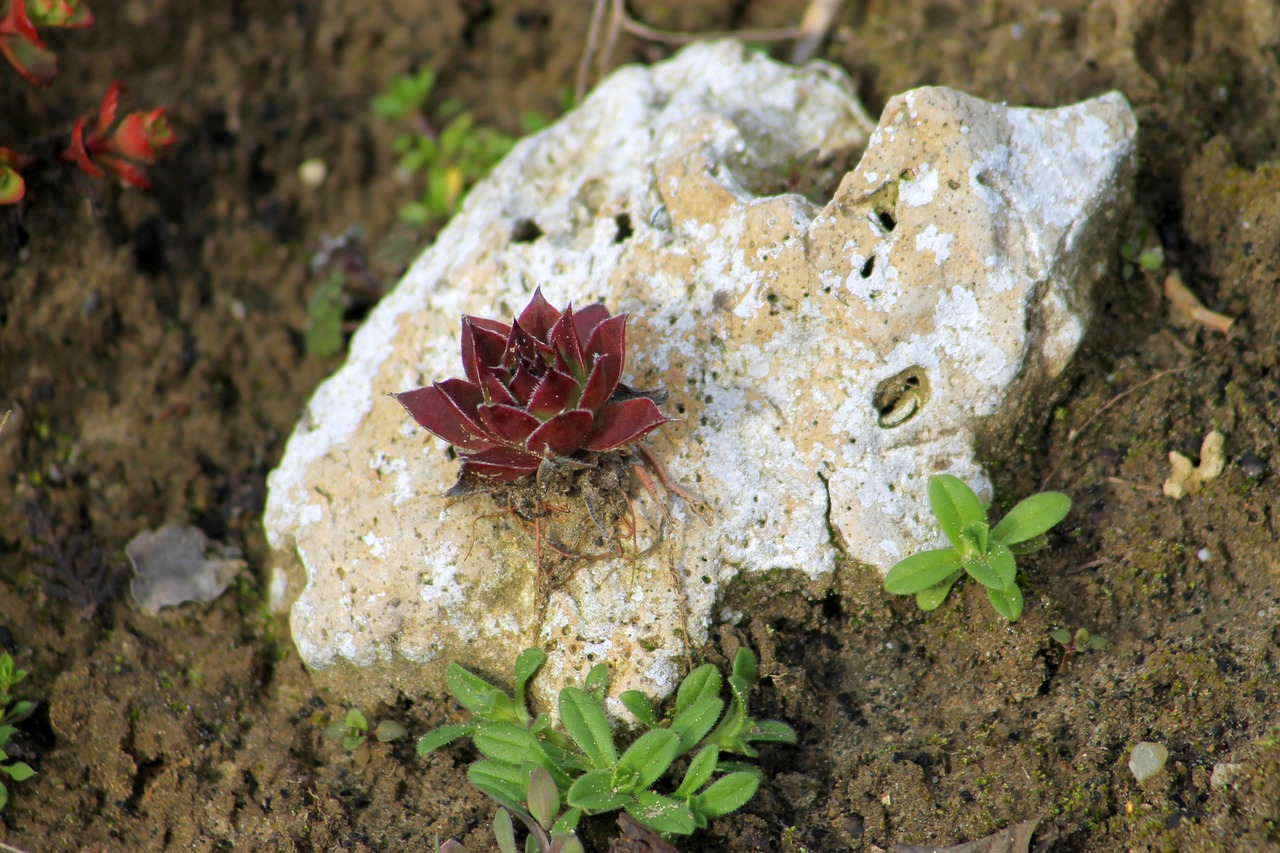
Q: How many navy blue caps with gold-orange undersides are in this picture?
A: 0